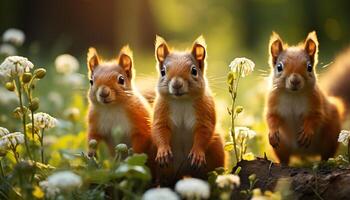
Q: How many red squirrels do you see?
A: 3